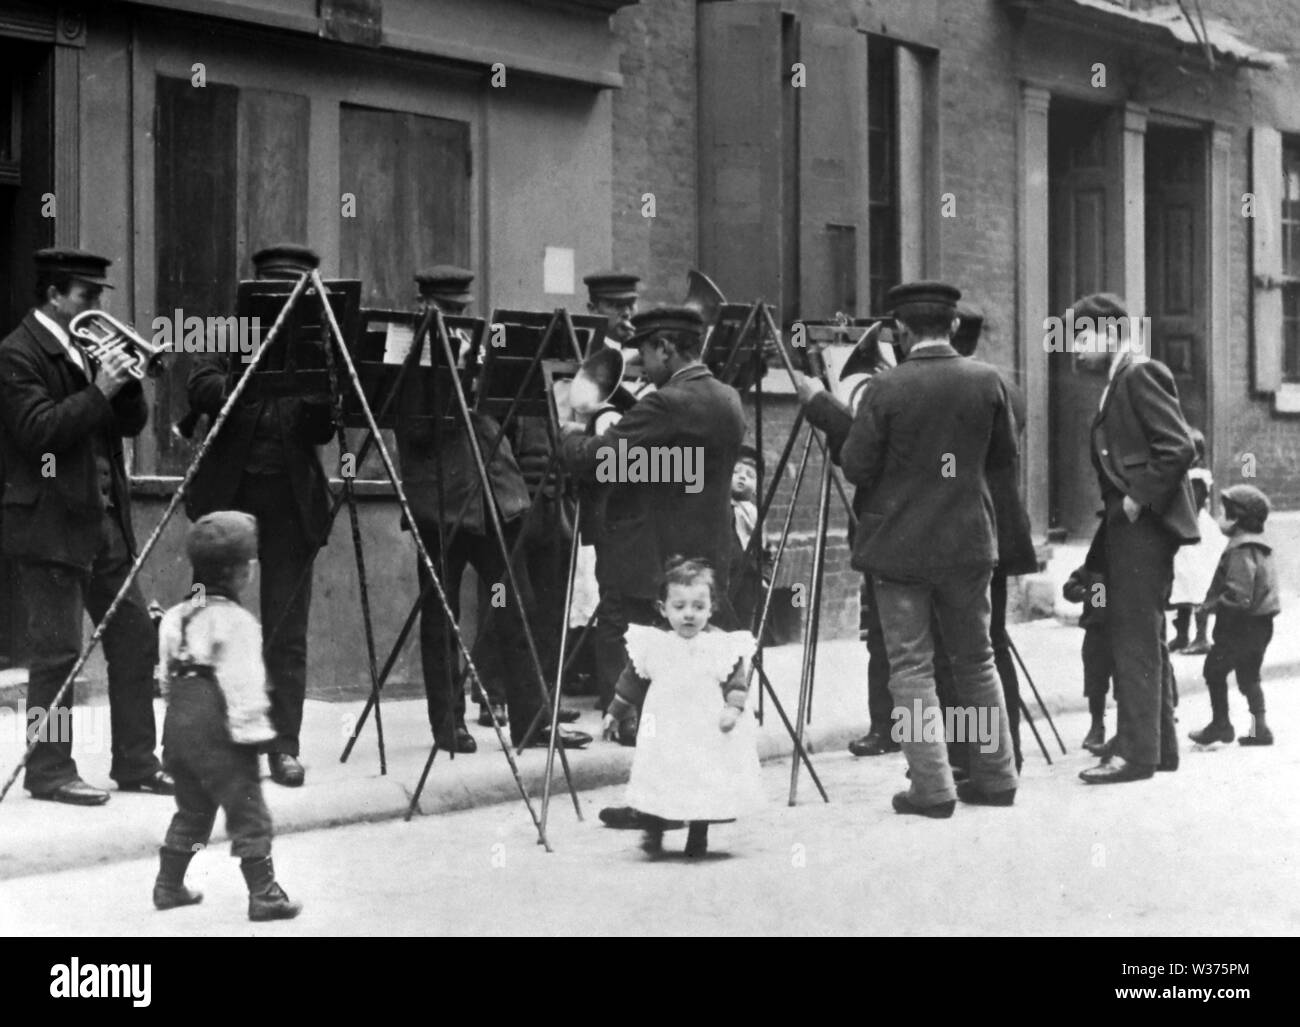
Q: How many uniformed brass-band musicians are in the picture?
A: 7